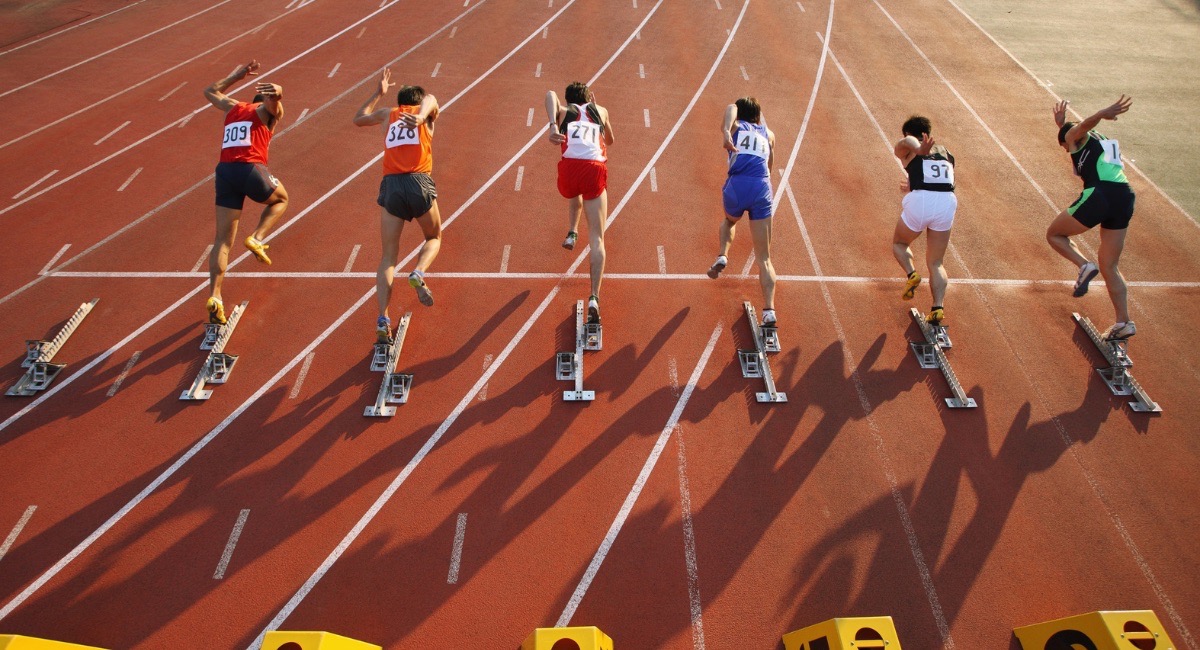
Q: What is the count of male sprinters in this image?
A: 6